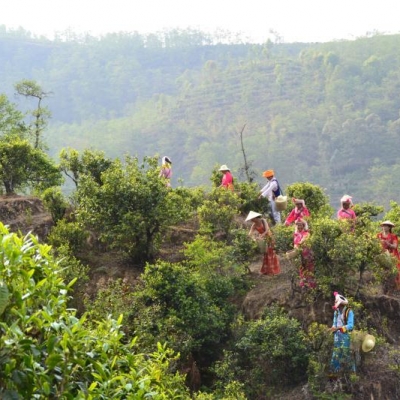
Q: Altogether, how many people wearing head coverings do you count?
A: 9